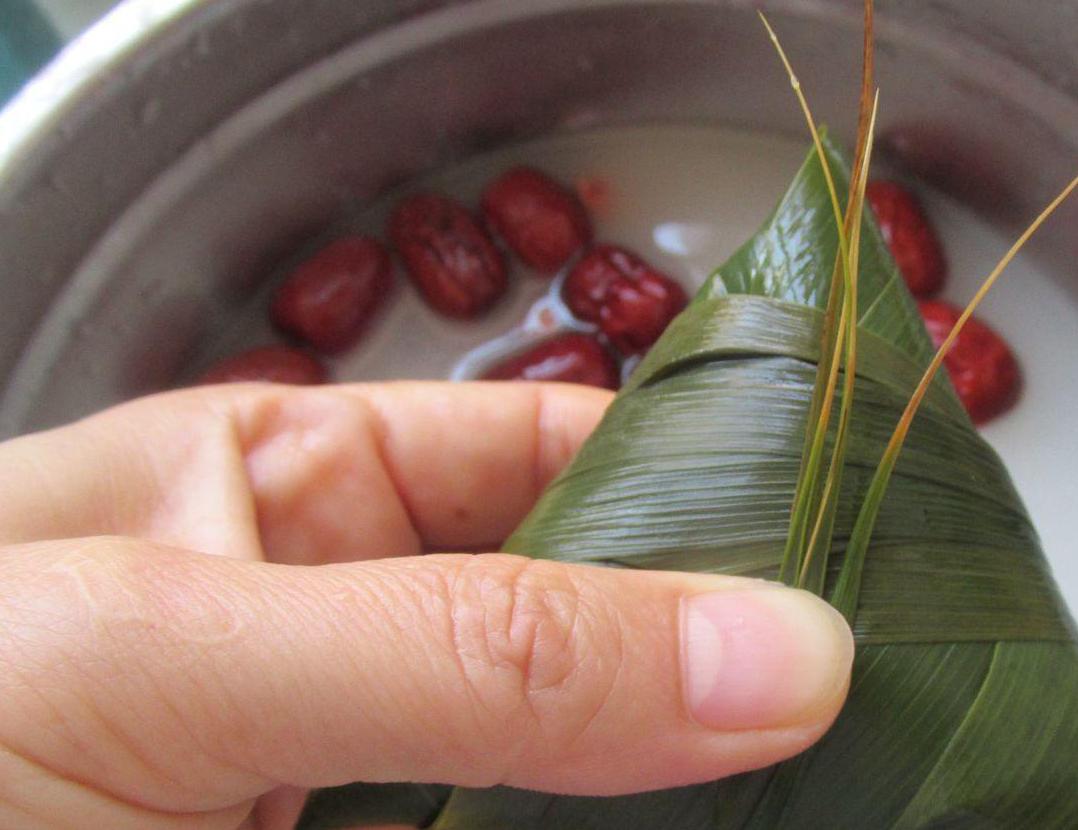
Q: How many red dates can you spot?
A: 8